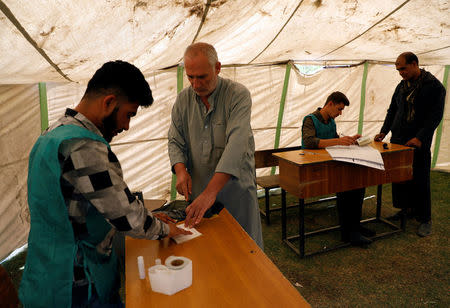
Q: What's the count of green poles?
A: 5